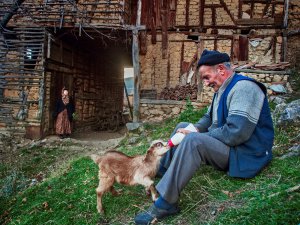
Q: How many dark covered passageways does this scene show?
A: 1